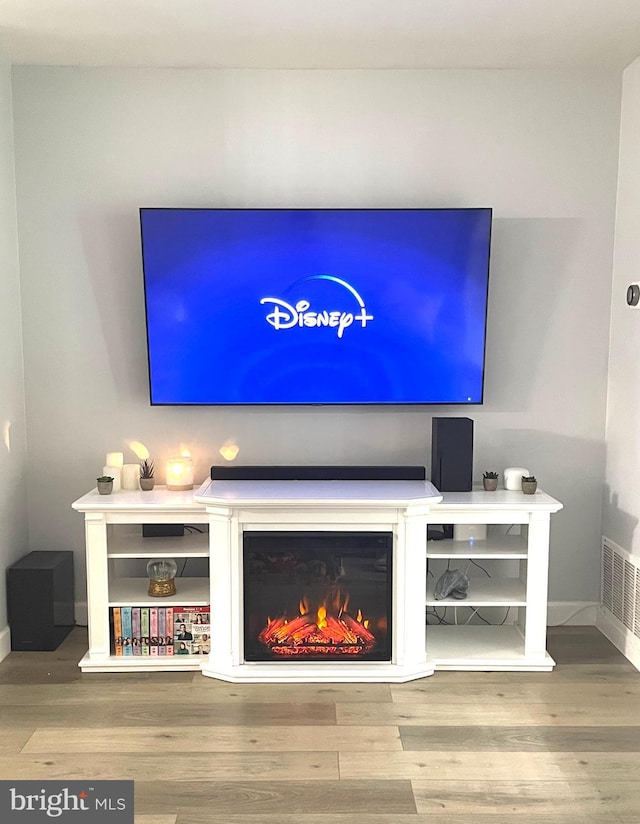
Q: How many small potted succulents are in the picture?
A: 4